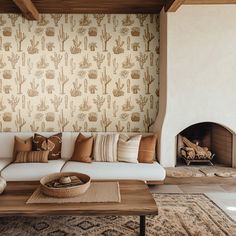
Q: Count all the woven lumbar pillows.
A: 1